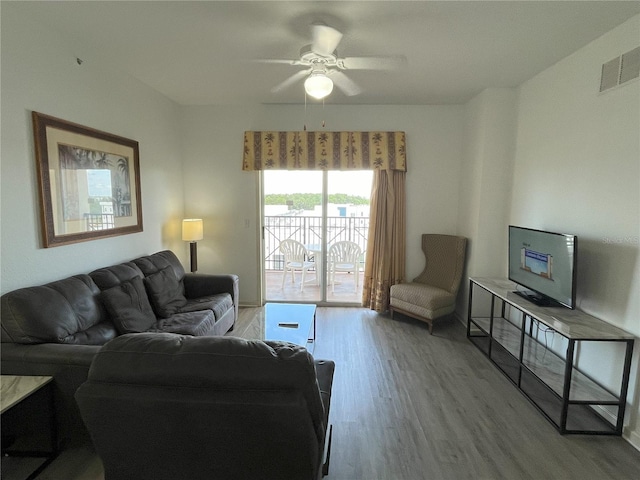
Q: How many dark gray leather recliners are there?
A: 1